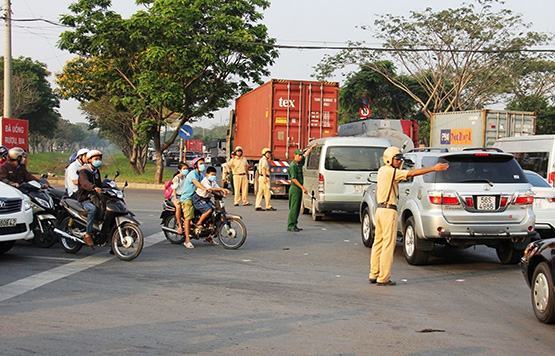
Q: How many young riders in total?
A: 2